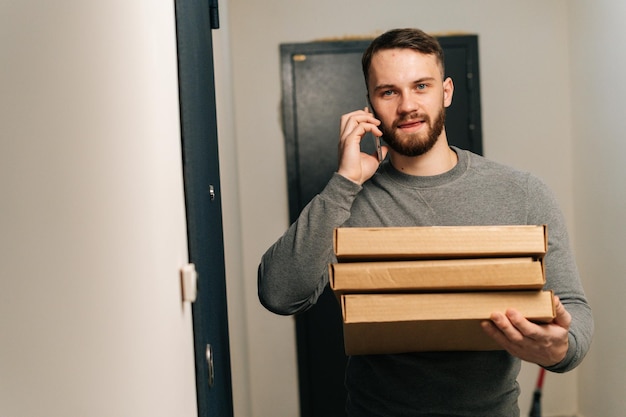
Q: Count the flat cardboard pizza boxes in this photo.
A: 3